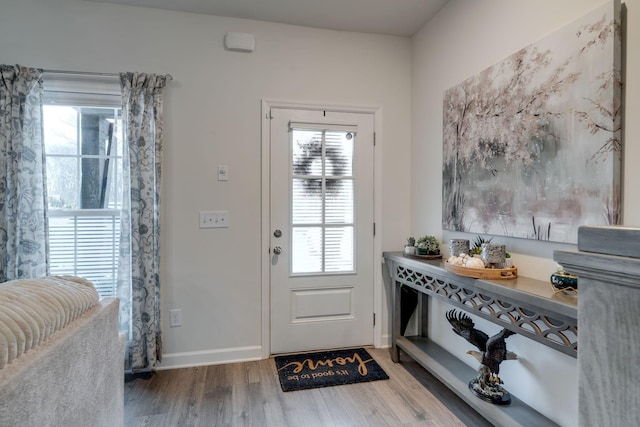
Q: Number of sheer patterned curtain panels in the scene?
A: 2